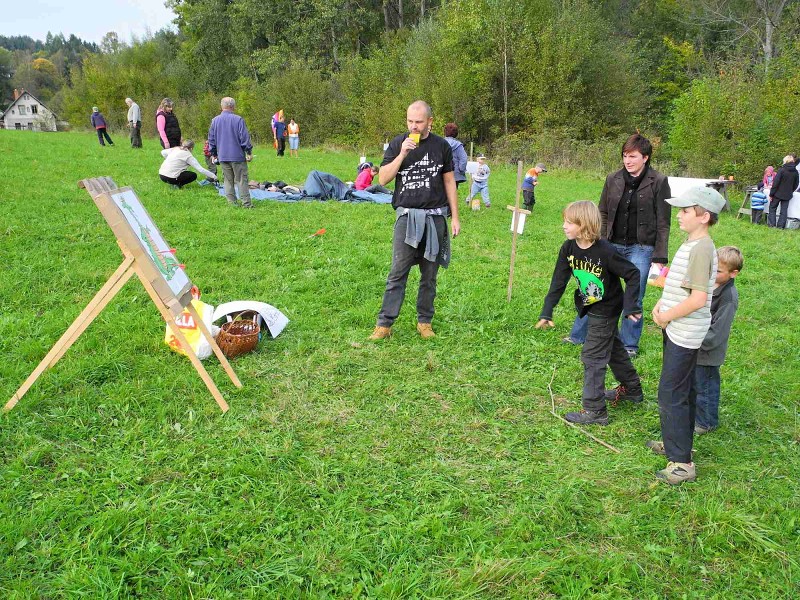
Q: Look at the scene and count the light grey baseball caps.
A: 1